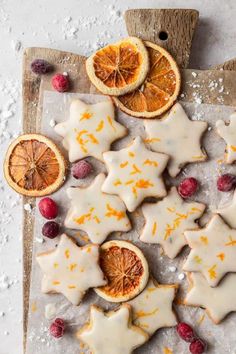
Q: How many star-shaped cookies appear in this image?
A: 12